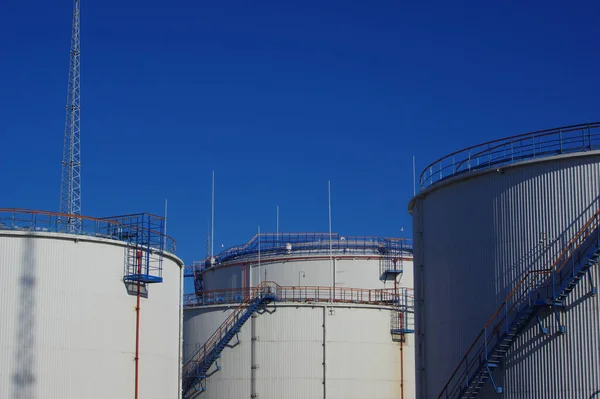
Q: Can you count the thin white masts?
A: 6